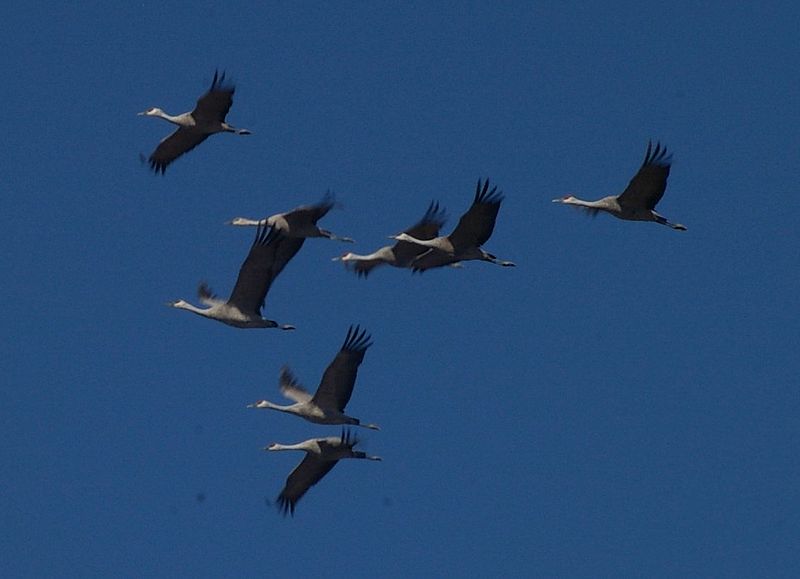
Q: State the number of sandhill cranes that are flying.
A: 8